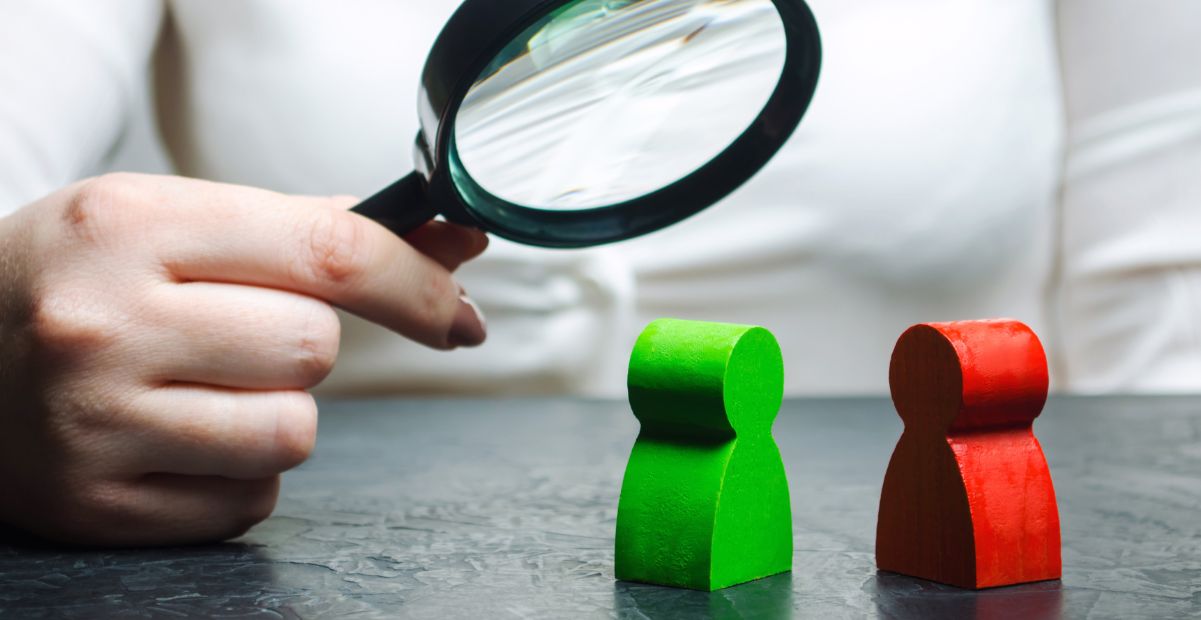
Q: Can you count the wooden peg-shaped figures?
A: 2